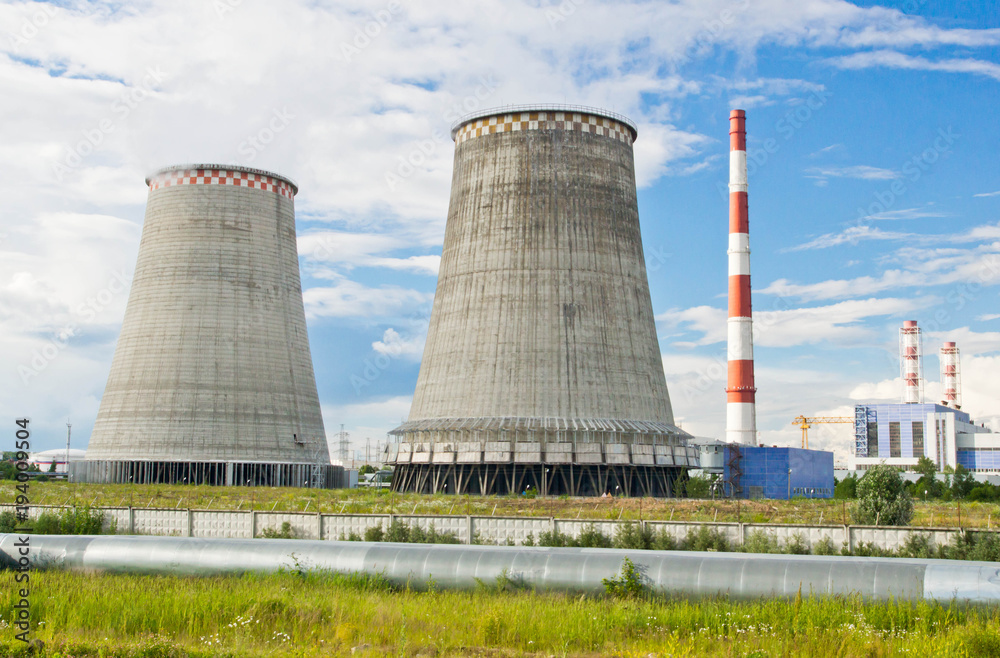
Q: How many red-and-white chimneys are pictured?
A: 3